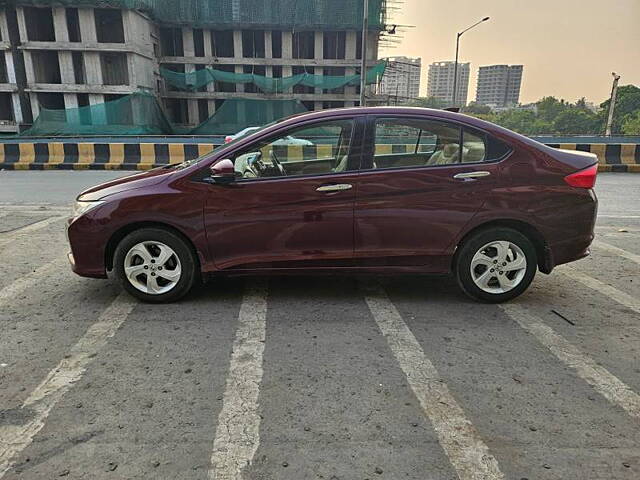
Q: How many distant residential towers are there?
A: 3